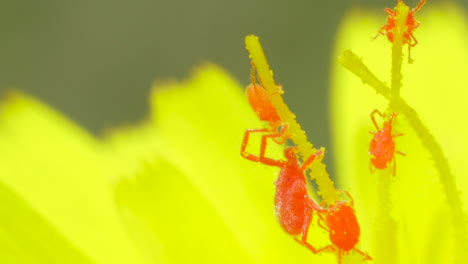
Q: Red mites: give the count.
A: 5